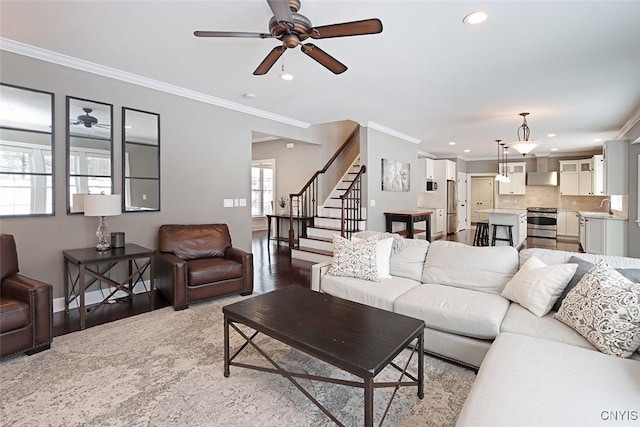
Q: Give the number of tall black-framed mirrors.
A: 3